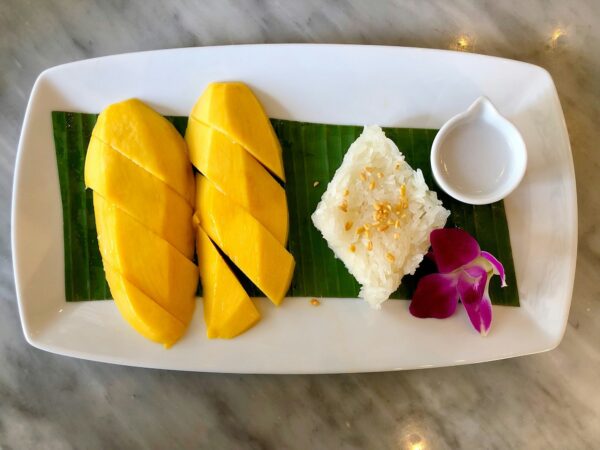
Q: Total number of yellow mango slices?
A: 8